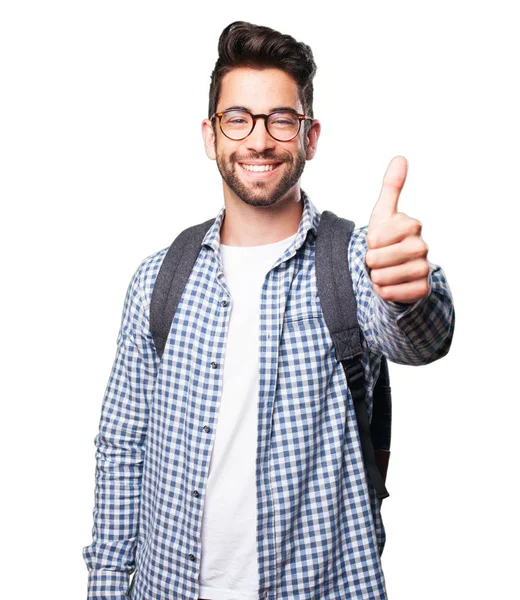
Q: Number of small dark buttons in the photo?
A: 5